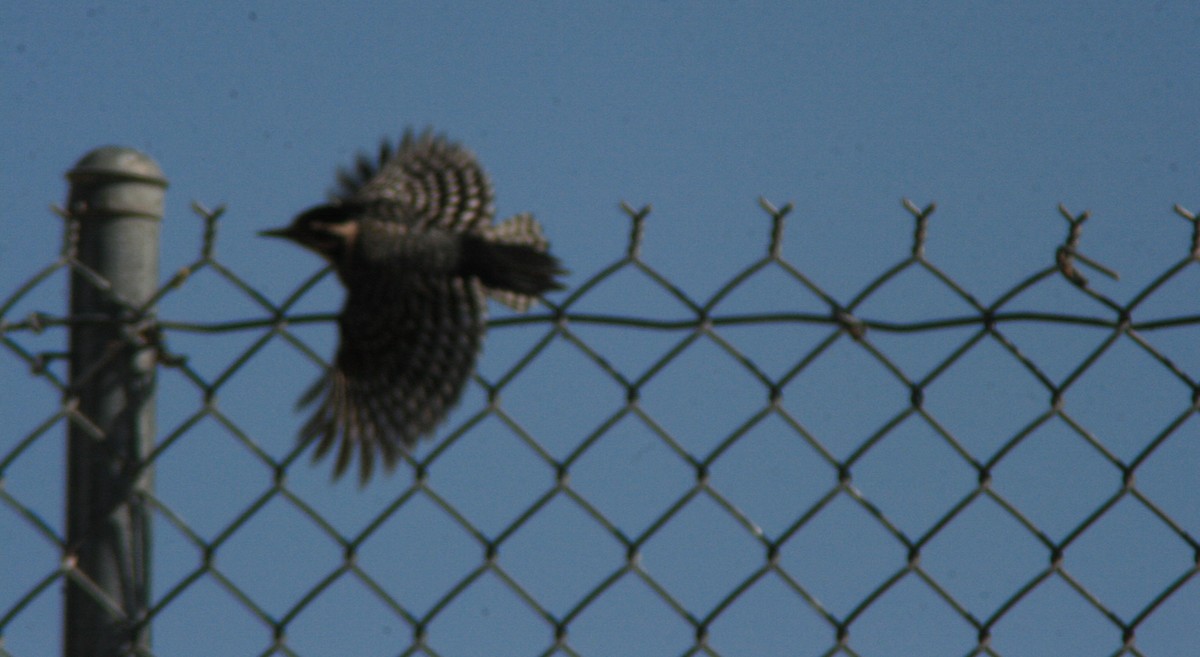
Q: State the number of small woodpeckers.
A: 1